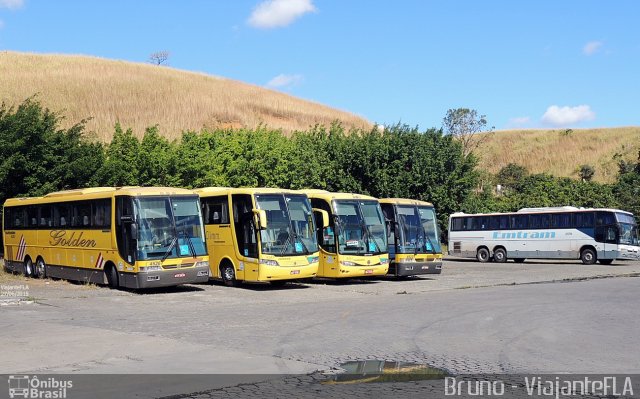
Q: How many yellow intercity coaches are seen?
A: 4